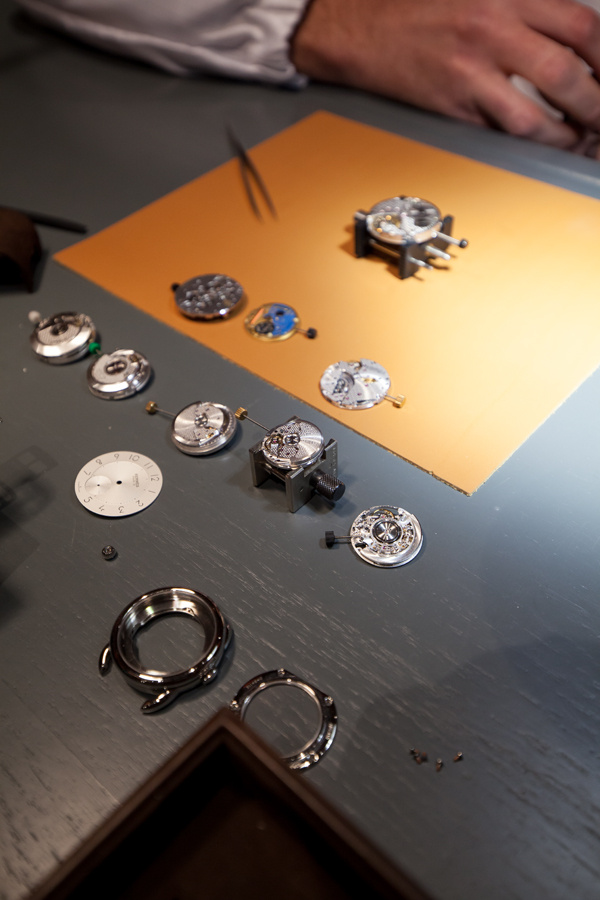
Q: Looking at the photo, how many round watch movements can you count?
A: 9